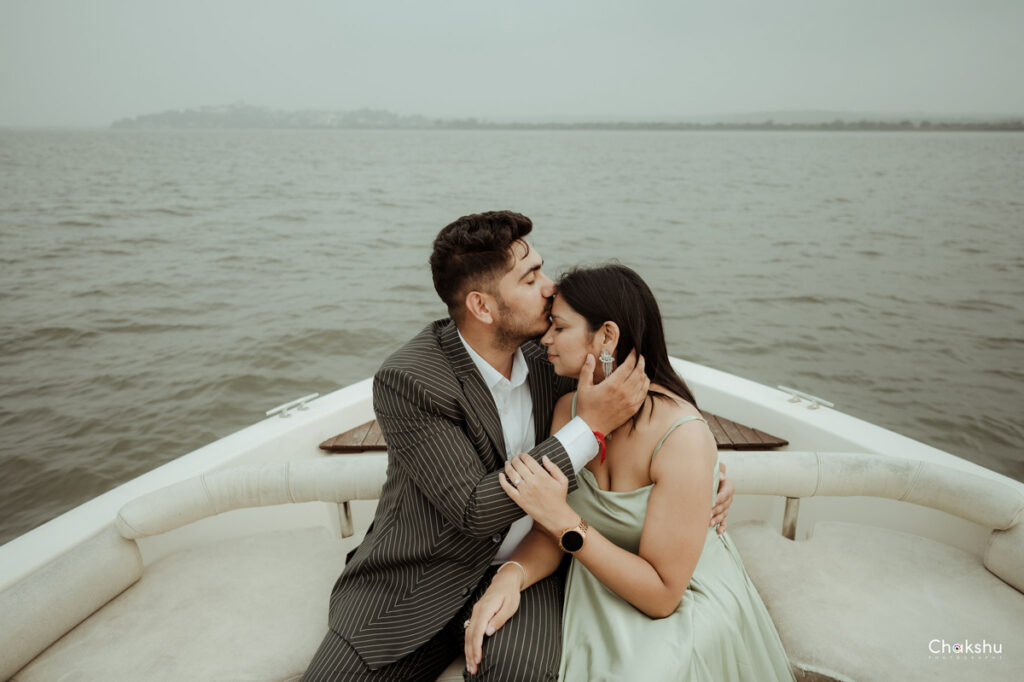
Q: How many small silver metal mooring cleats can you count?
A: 2